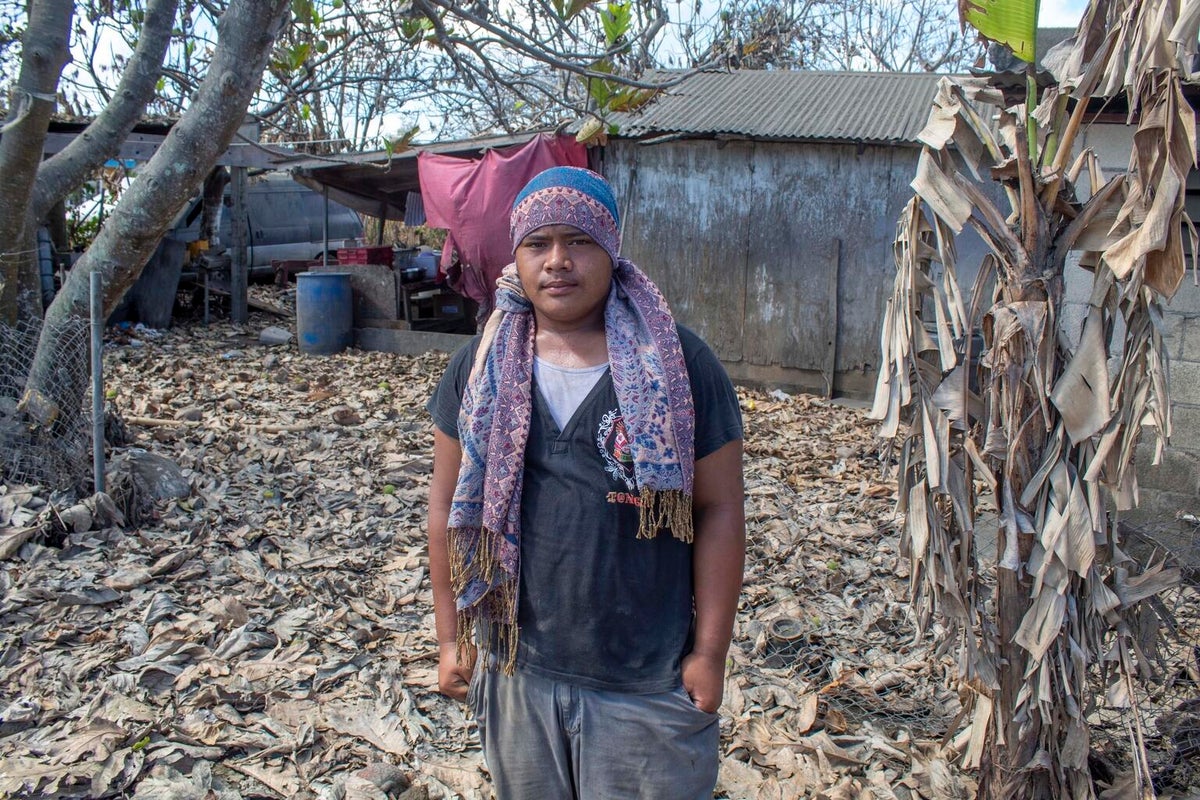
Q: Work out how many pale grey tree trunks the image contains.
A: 3